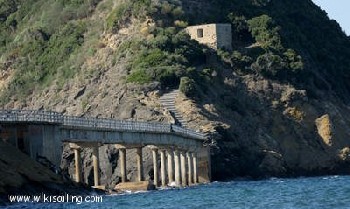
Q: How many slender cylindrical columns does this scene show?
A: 11